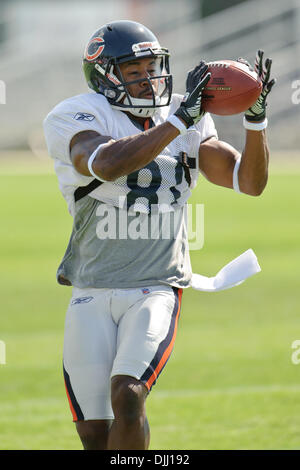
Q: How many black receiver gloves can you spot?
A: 2